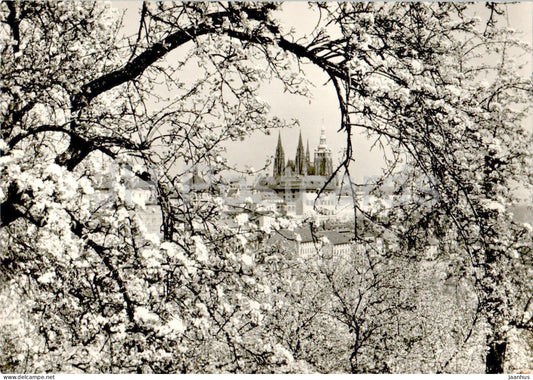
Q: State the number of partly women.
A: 0